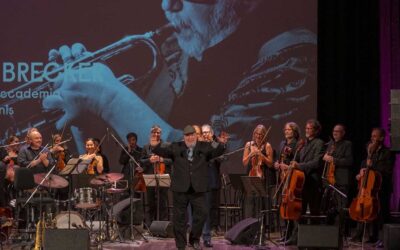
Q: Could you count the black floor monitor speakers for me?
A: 6